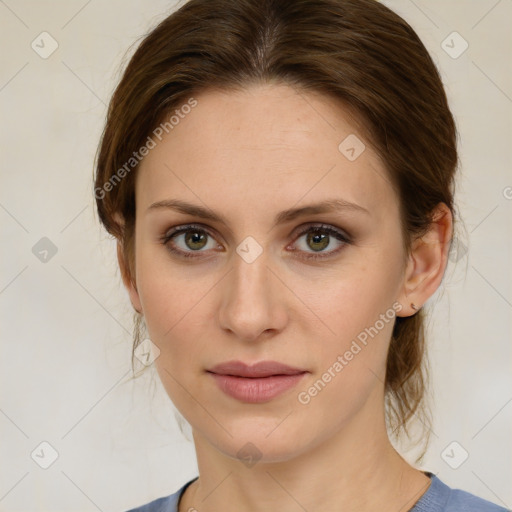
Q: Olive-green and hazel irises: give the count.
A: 2